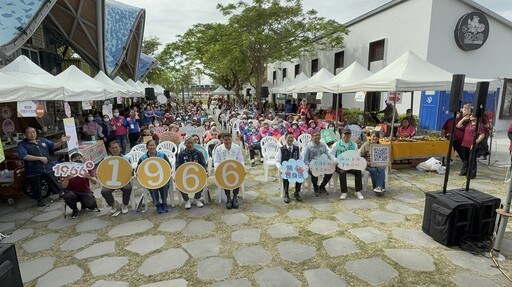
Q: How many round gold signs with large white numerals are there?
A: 4